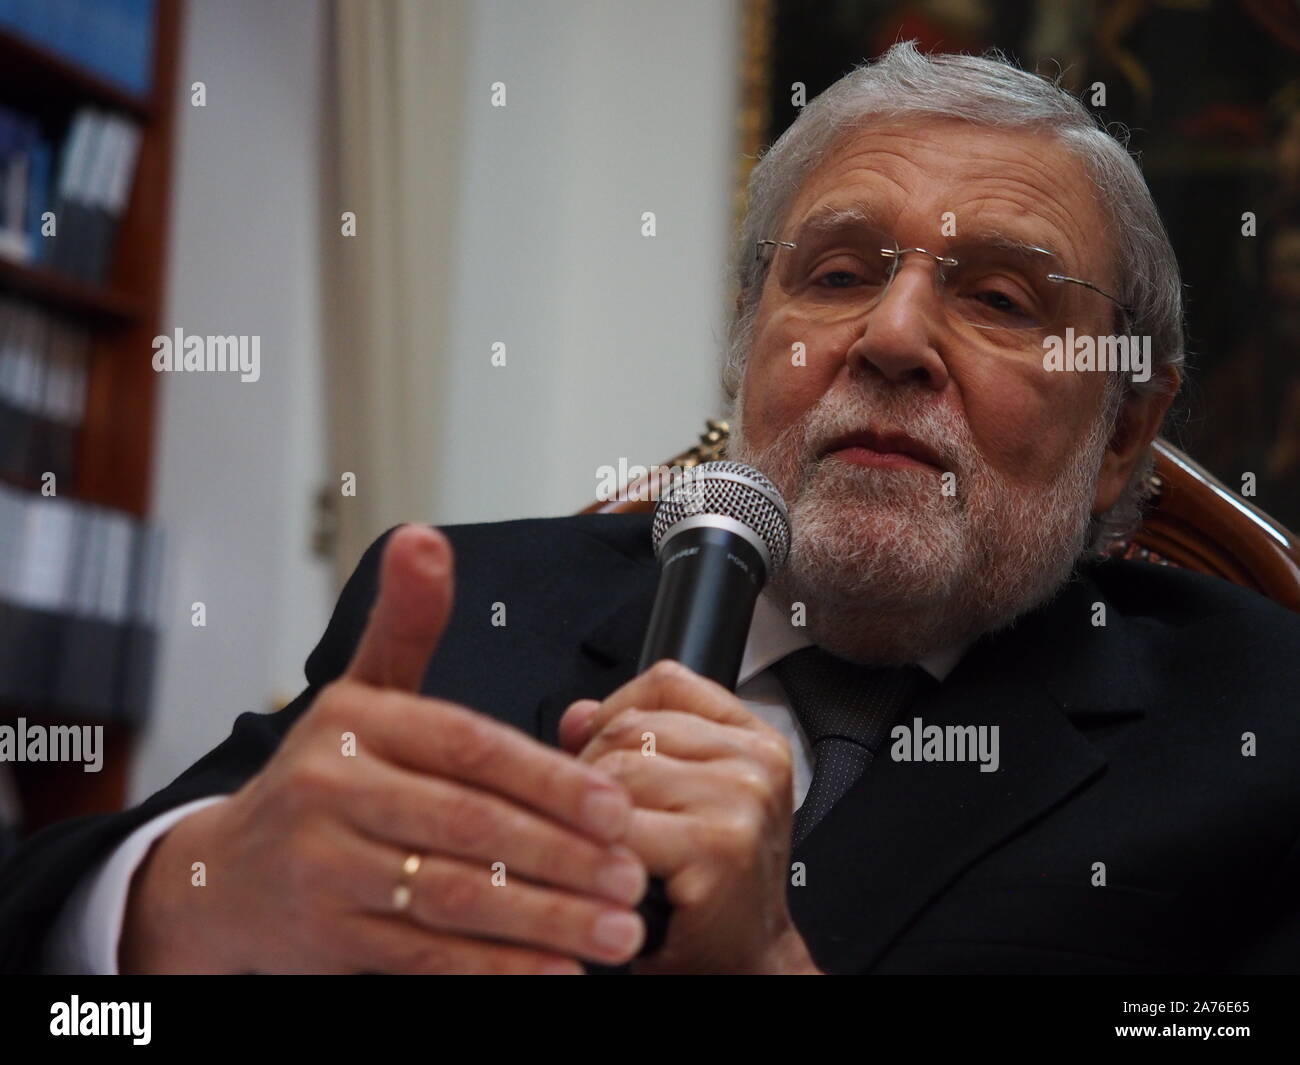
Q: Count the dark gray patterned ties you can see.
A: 1